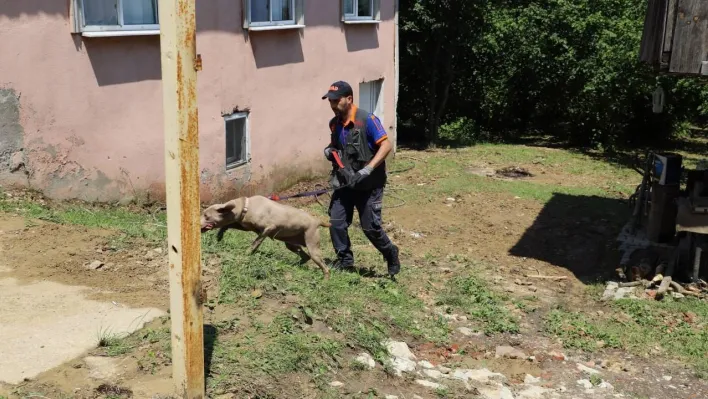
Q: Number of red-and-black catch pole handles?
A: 1